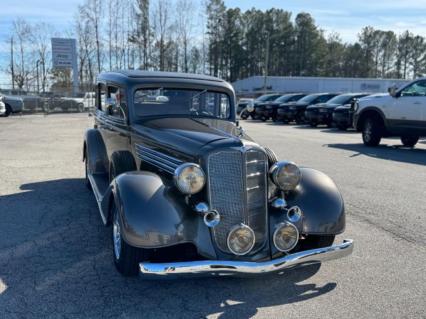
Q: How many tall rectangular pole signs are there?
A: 1